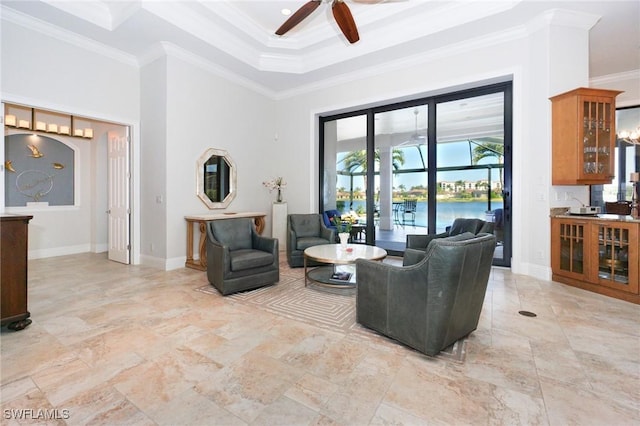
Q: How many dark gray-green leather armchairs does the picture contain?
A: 4